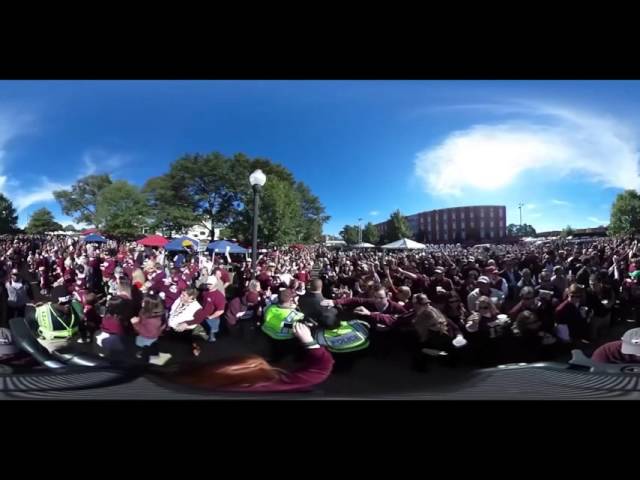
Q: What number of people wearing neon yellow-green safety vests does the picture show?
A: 3